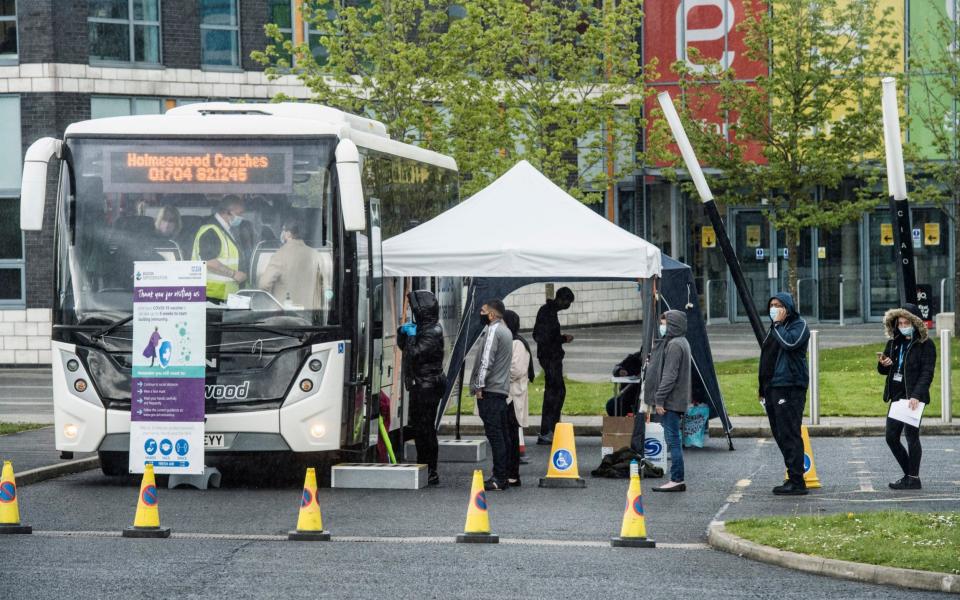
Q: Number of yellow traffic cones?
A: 7